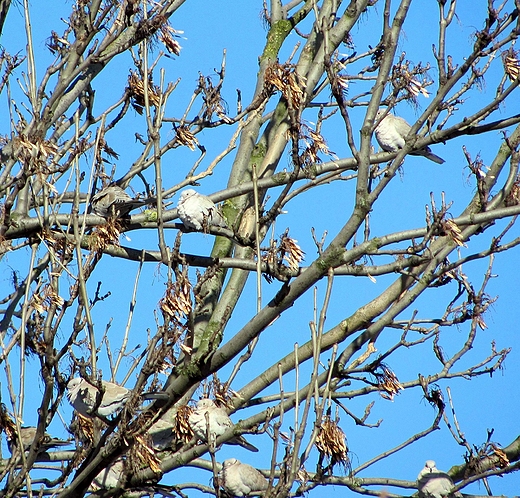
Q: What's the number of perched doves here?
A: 10